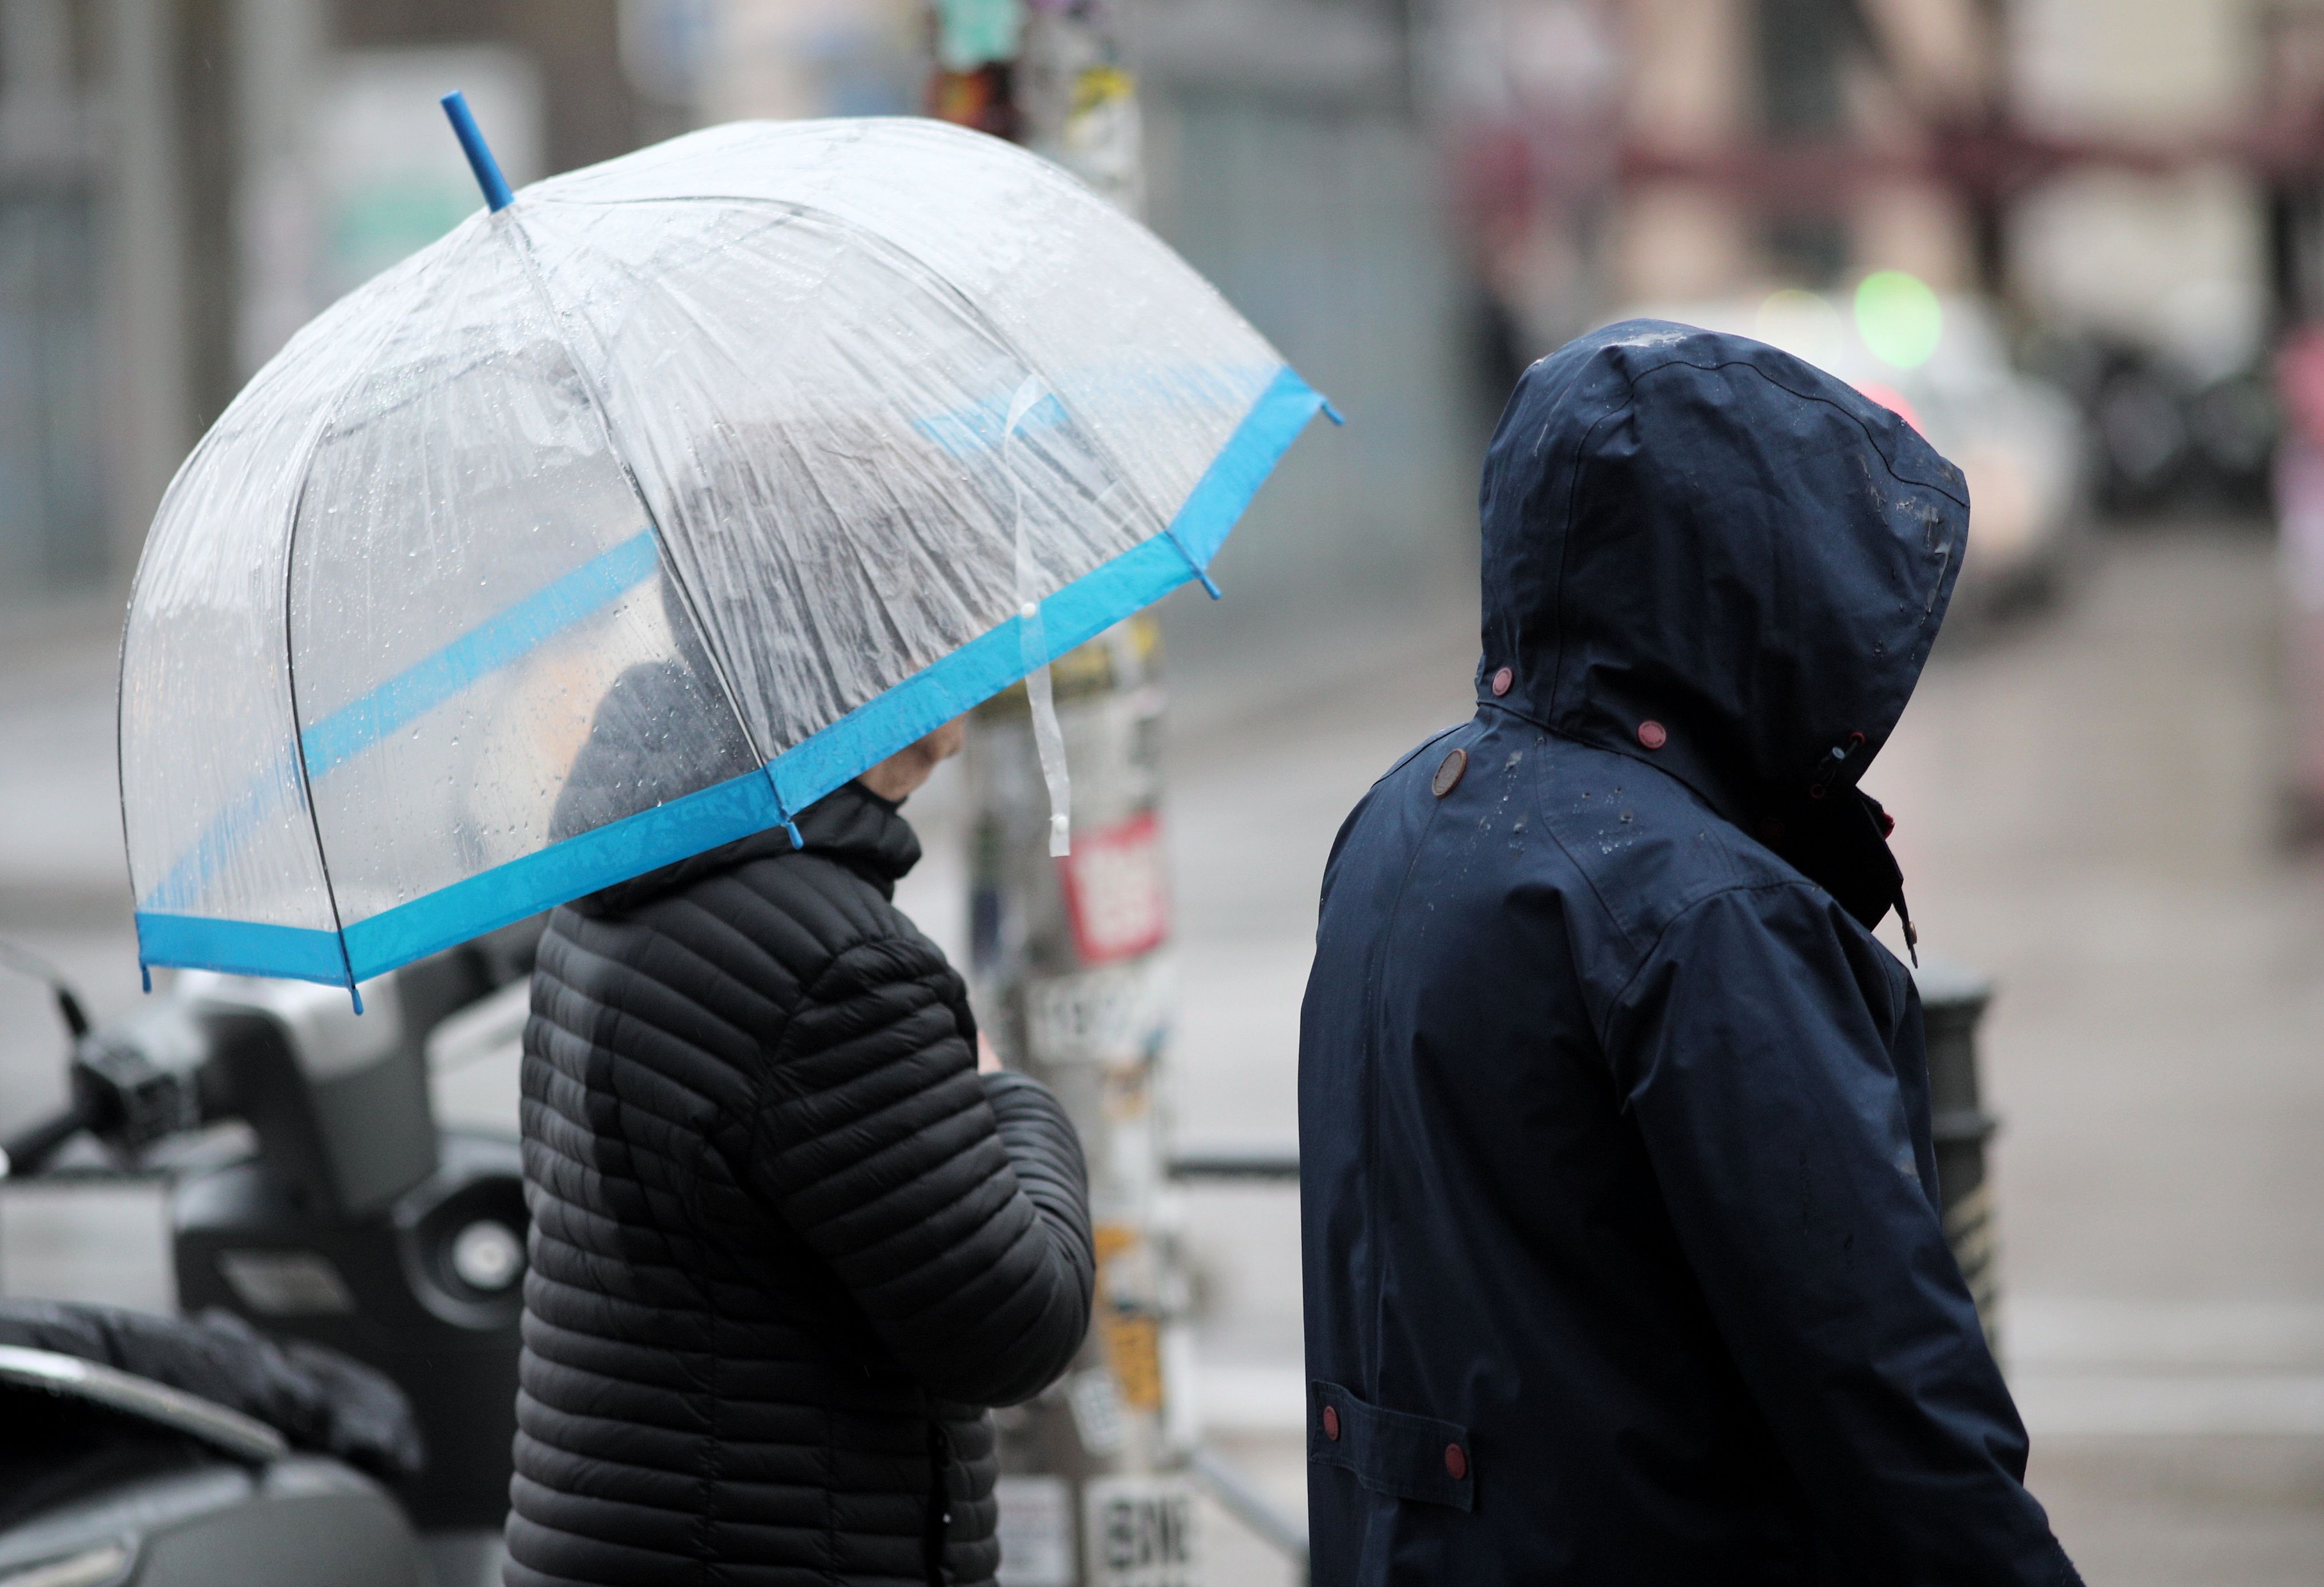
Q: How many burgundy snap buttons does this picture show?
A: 4